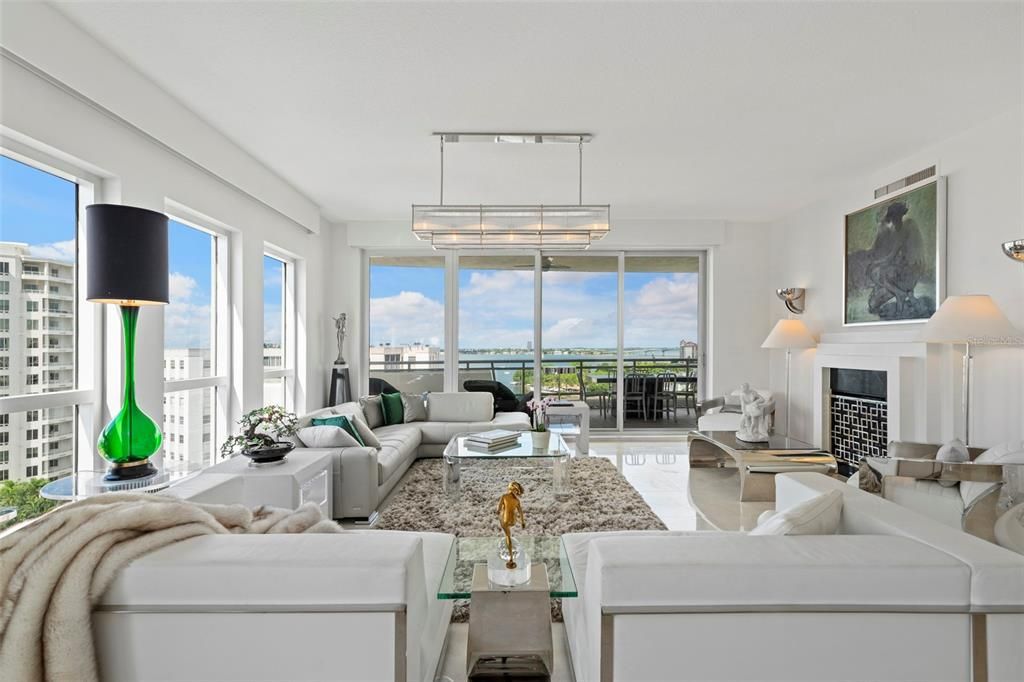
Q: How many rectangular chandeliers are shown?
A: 1